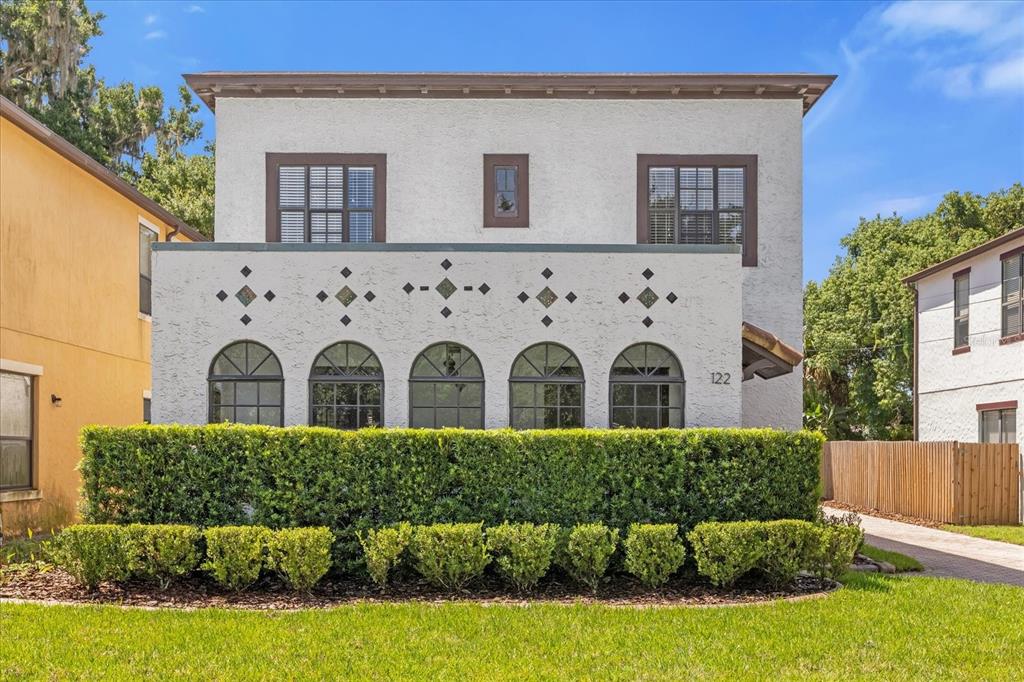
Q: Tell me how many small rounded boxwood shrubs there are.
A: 12